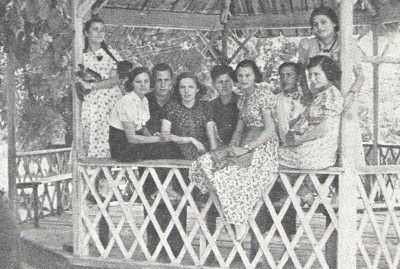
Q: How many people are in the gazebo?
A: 9